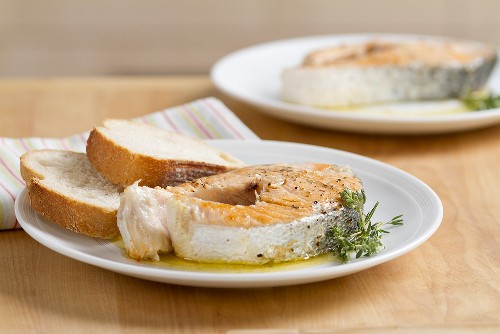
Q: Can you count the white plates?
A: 2